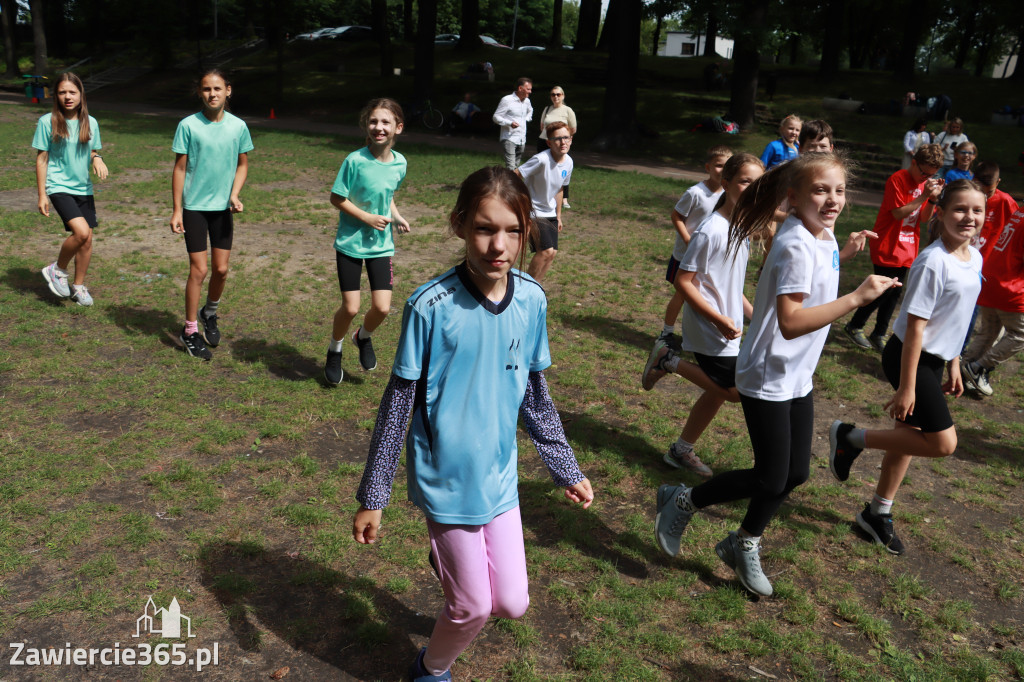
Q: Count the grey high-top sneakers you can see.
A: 2